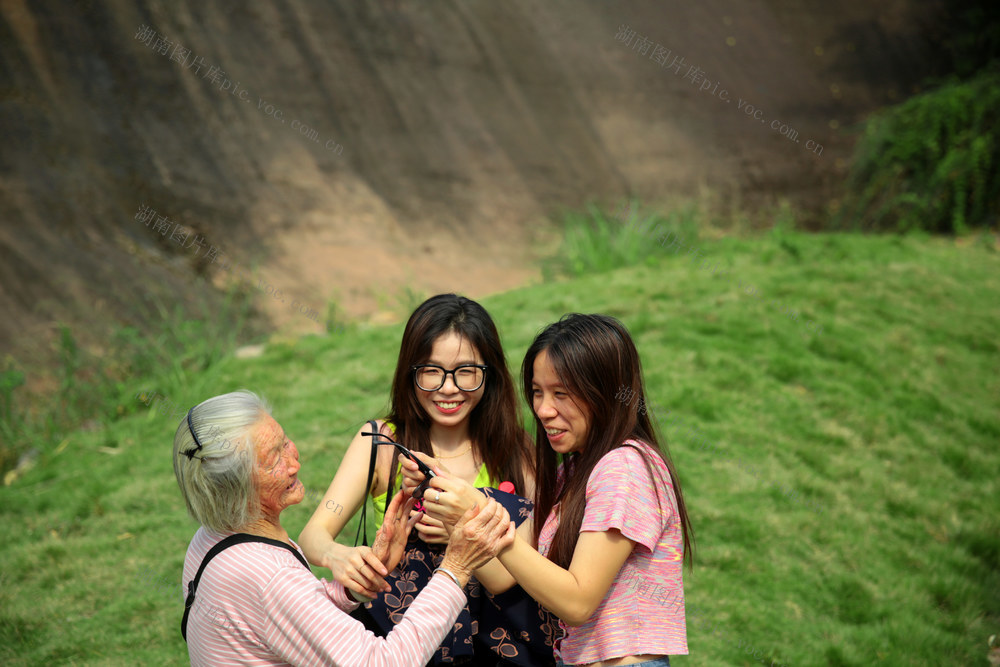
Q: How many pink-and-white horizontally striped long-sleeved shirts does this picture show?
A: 1